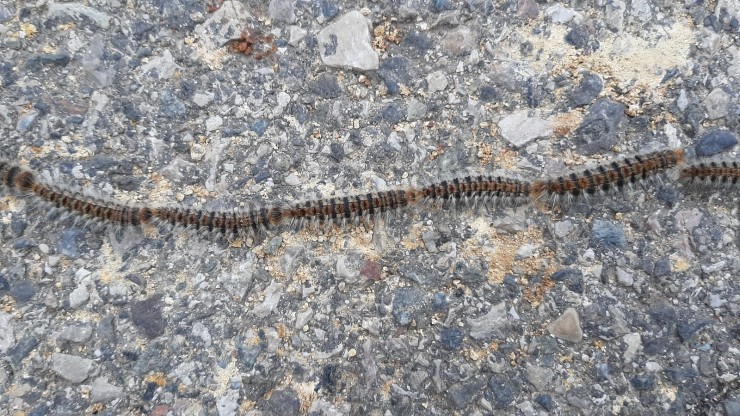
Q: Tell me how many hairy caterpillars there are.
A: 7